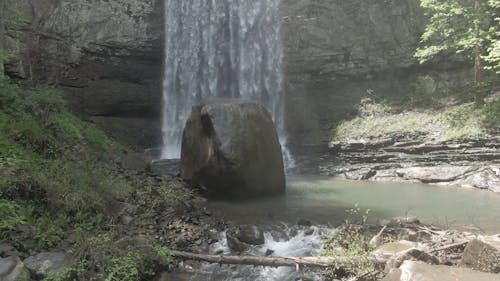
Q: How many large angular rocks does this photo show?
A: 1